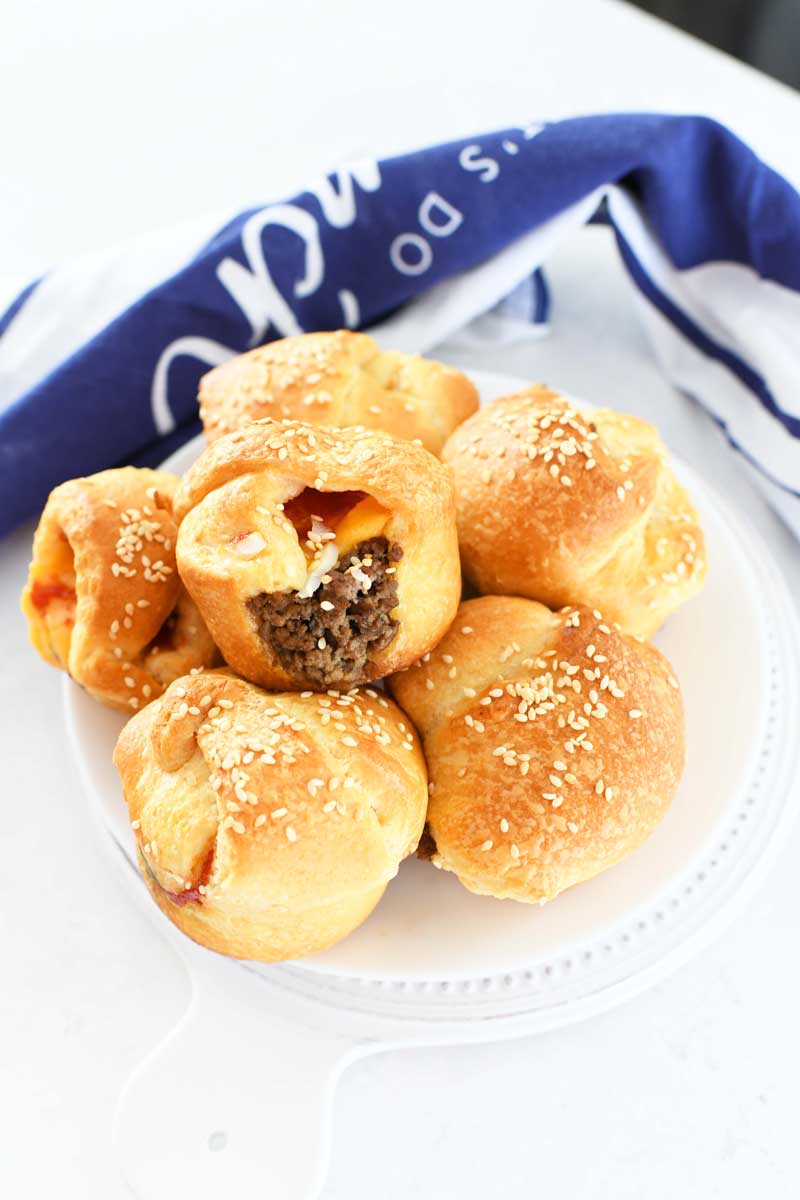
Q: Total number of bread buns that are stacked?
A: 6